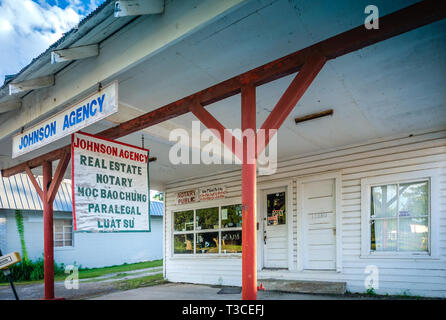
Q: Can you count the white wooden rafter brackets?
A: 4